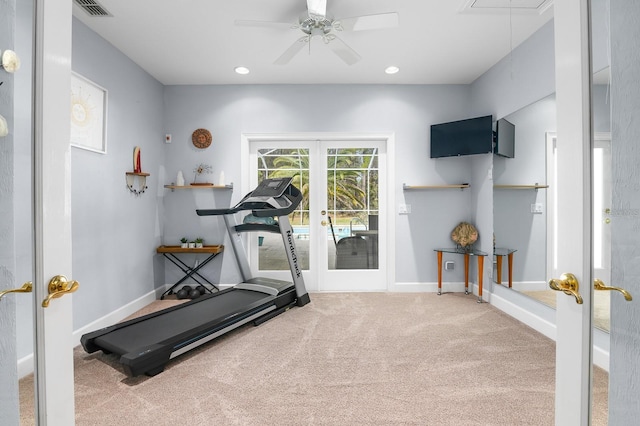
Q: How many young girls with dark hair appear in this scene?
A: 0